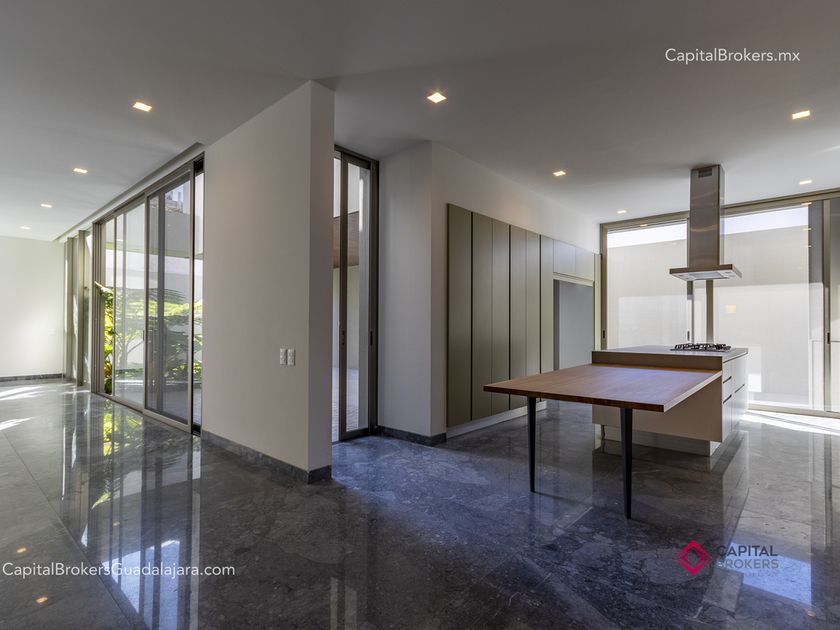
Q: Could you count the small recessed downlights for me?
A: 9